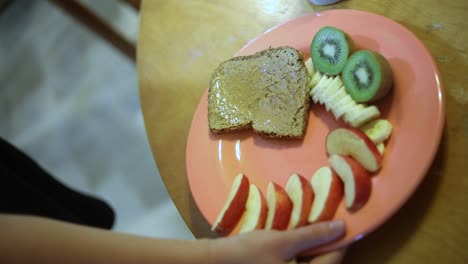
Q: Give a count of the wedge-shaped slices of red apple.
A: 7